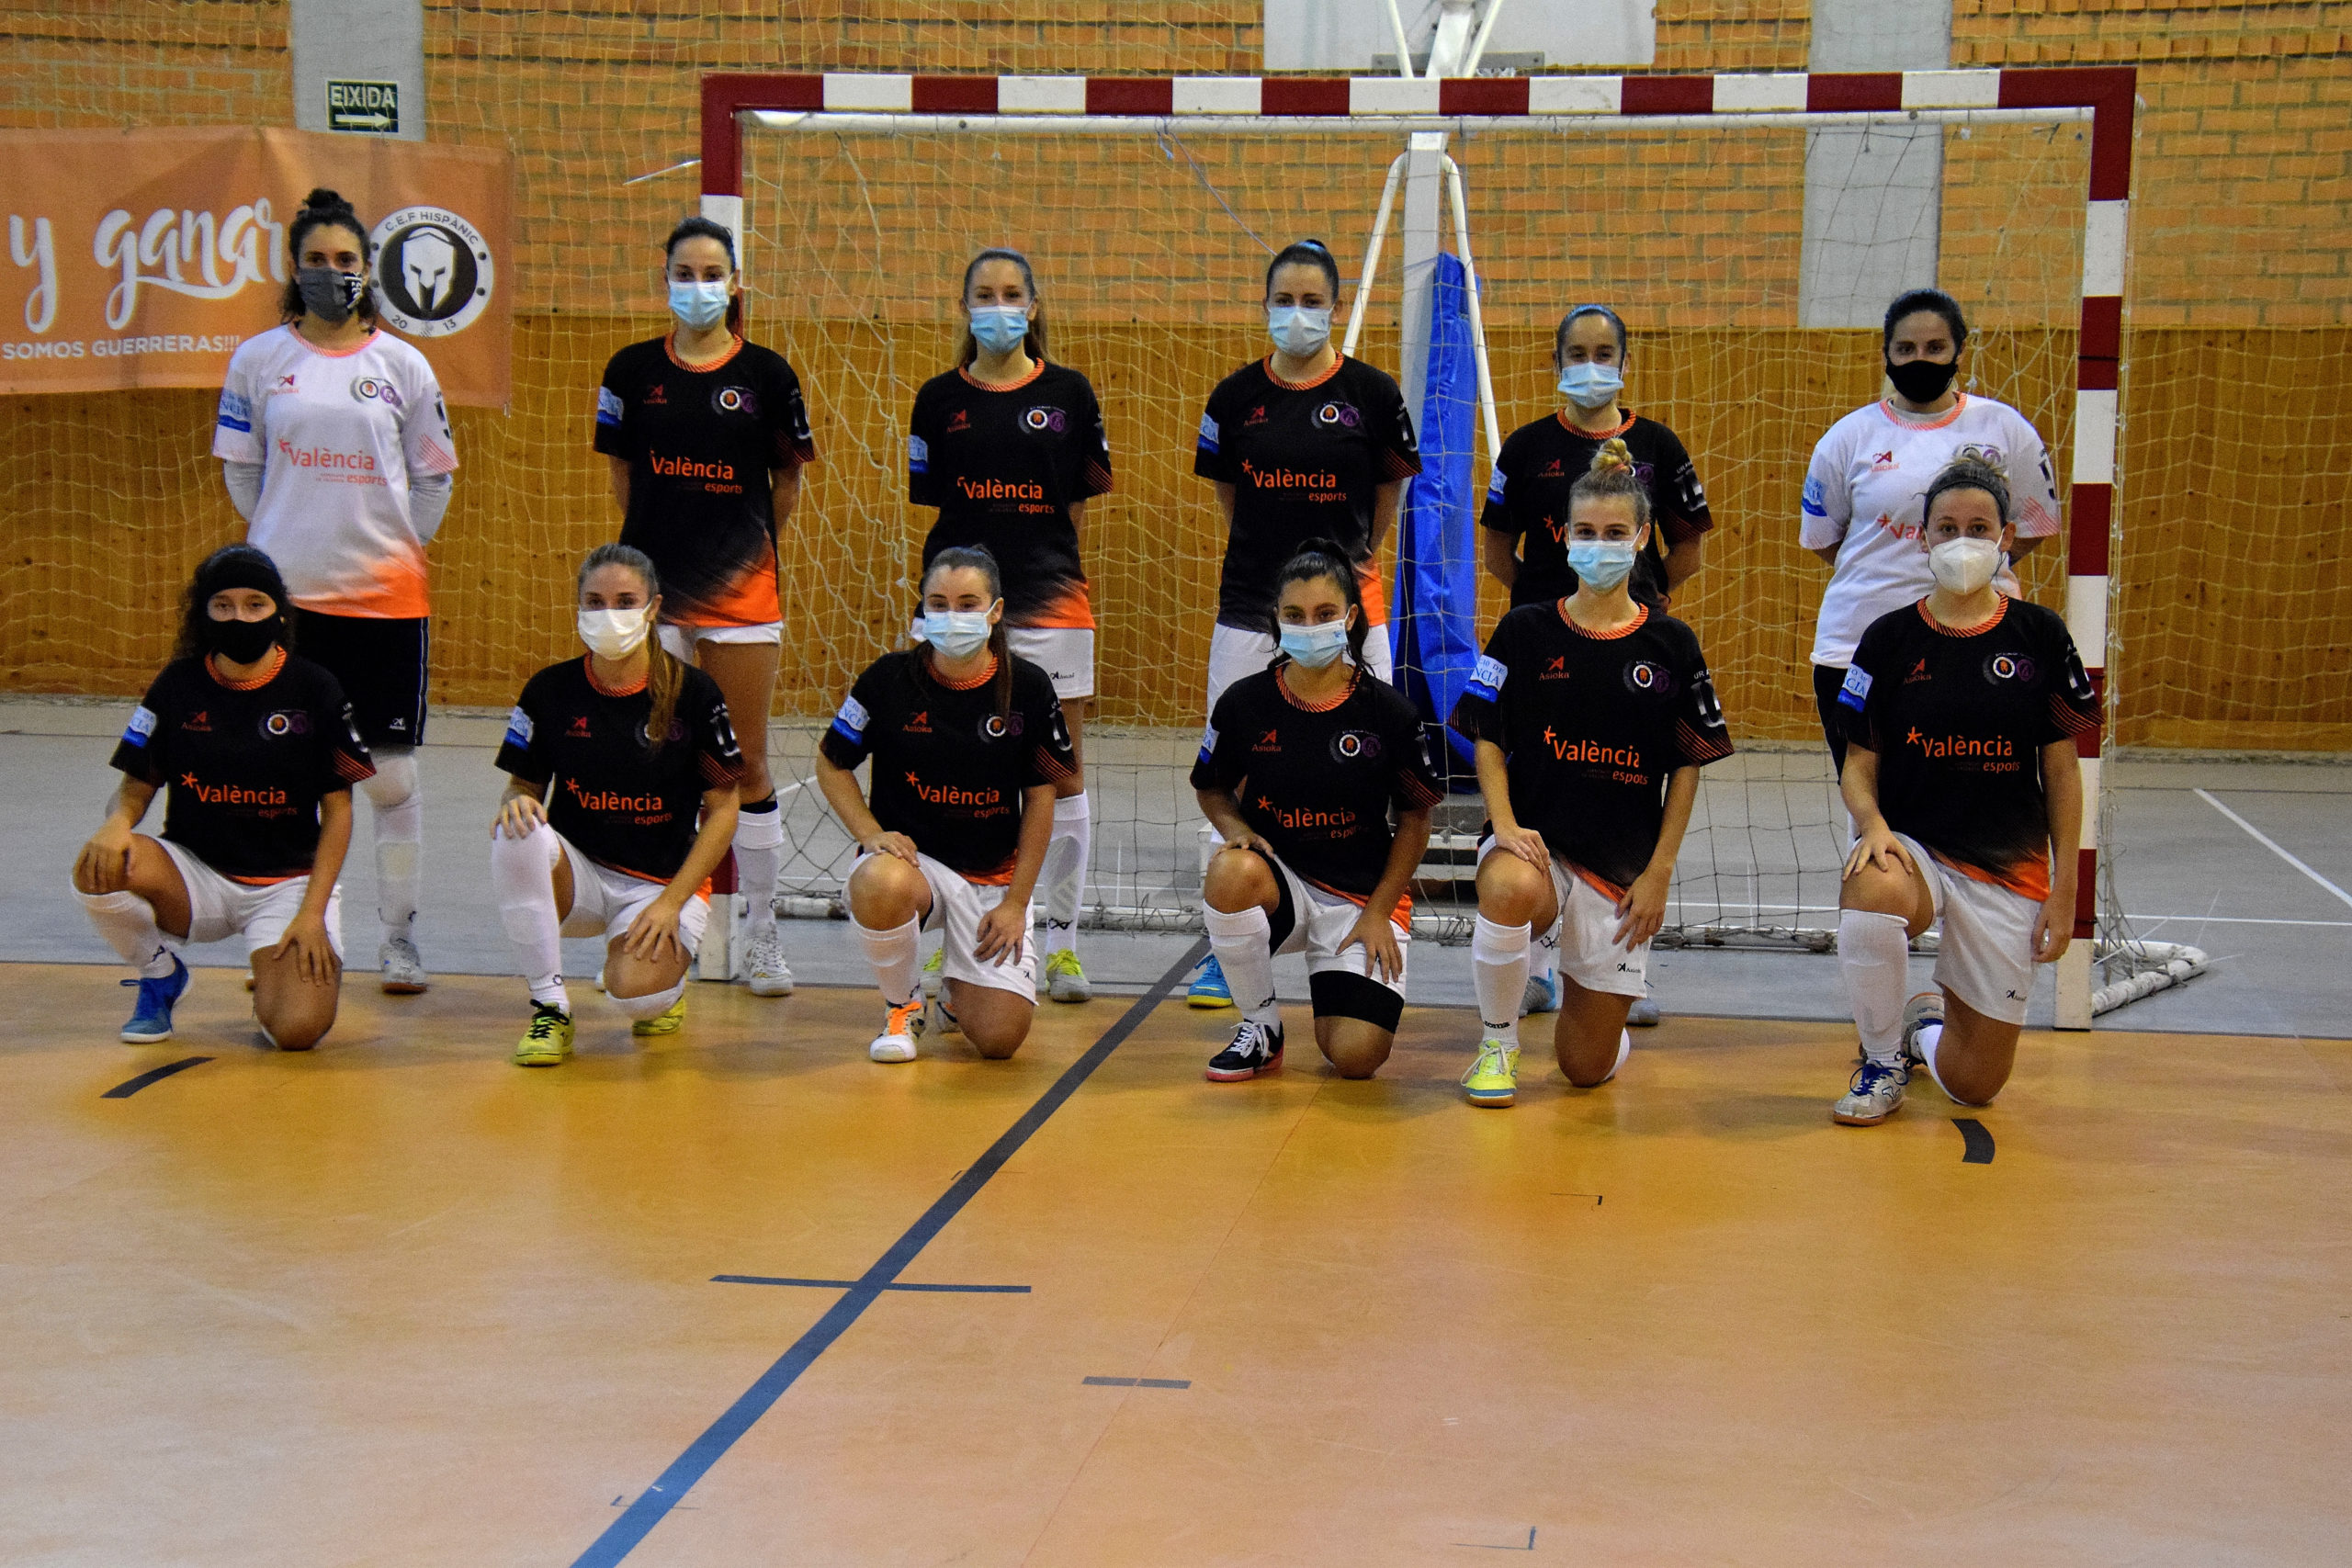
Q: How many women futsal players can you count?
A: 12